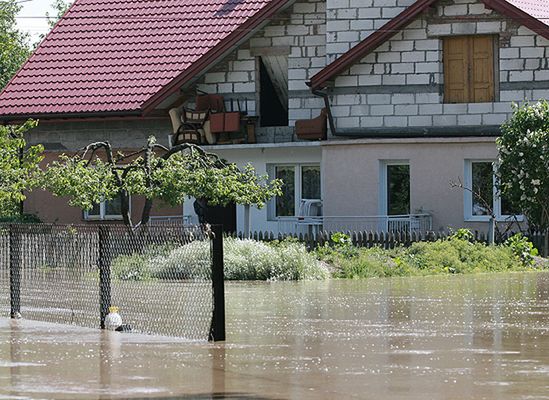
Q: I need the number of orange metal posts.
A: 0